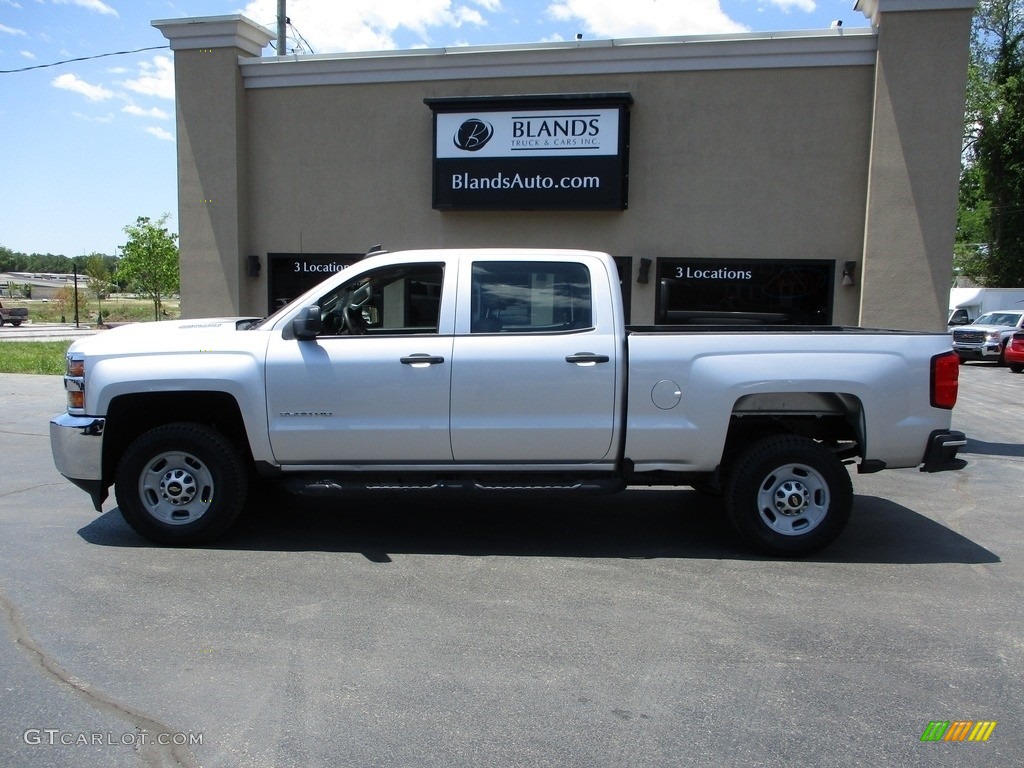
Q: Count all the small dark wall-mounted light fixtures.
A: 3